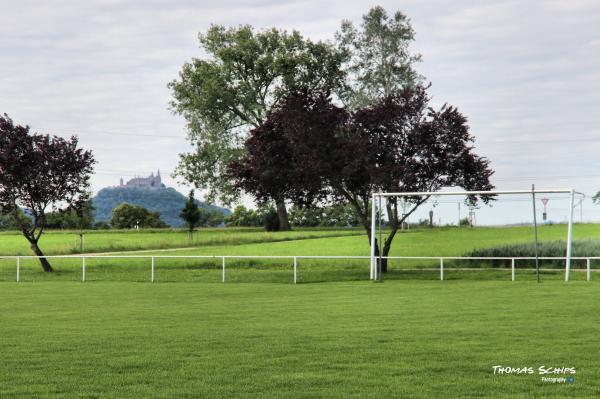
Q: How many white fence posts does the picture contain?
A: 9